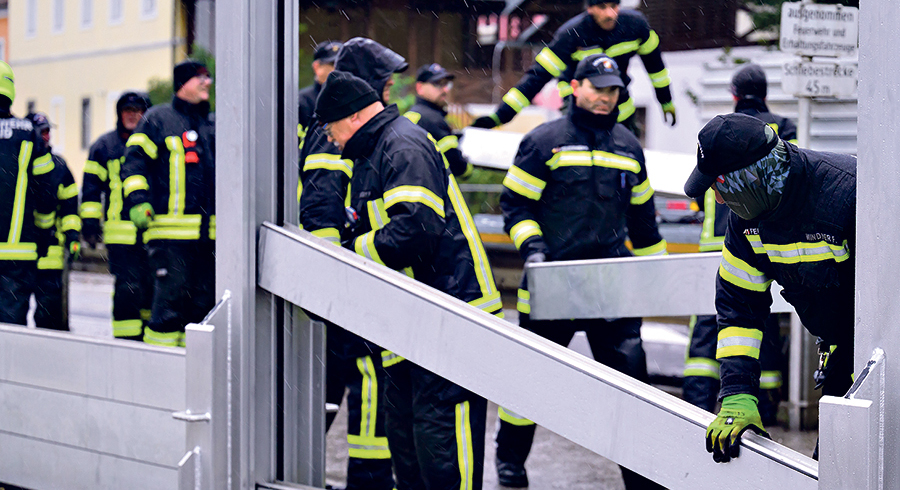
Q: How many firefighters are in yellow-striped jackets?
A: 12